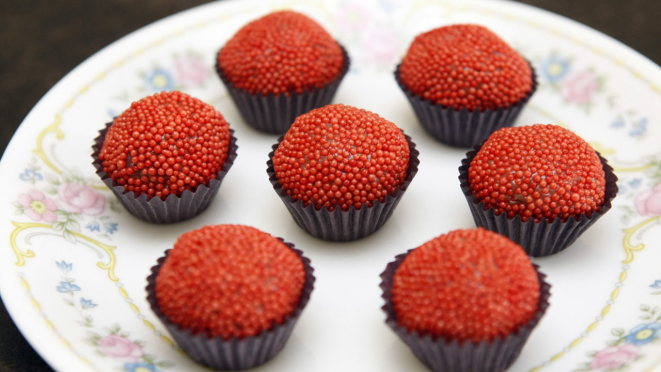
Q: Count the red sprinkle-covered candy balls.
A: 7